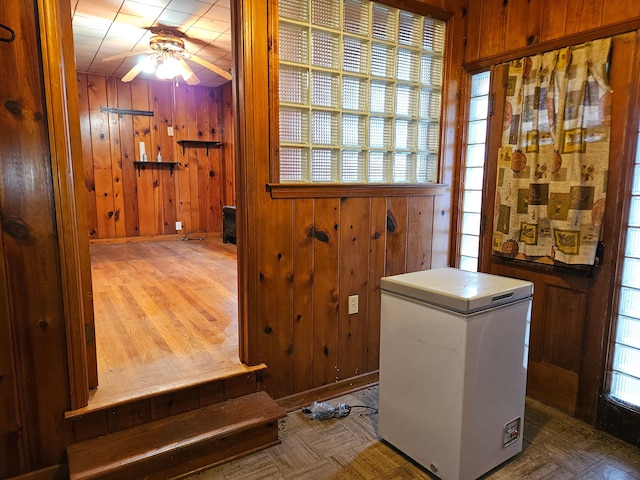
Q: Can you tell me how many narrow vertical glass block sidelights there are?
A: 2